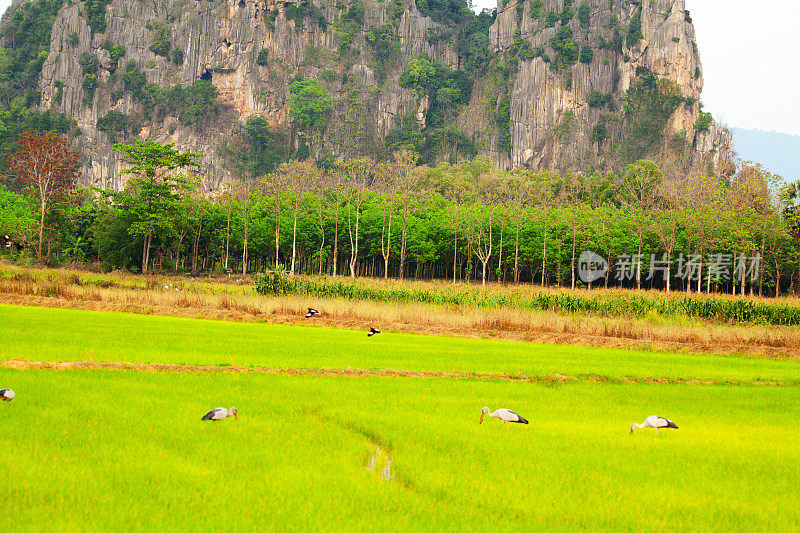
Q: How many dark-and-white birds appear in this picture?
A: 6